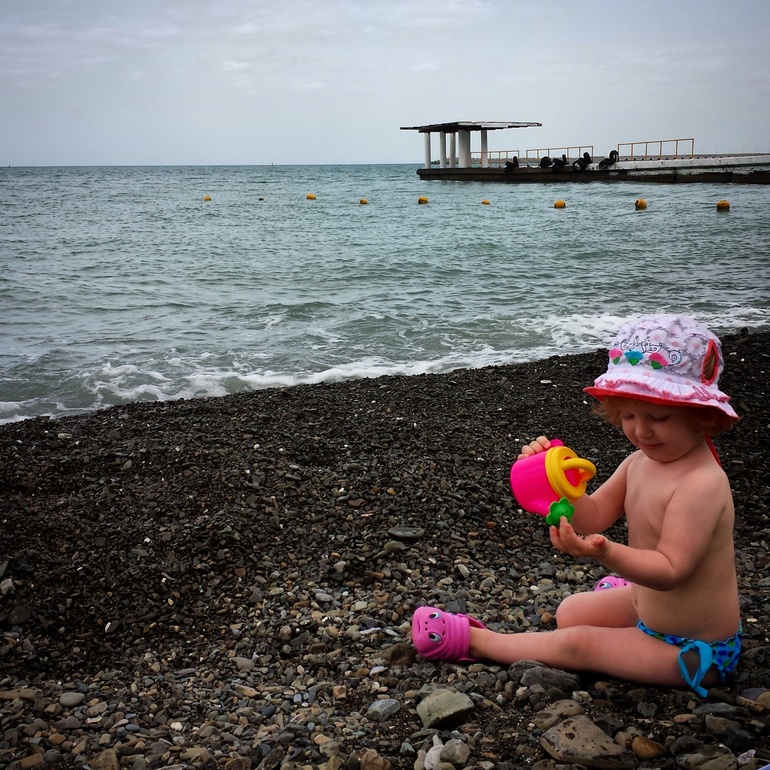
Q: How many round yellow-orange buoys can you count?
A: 9